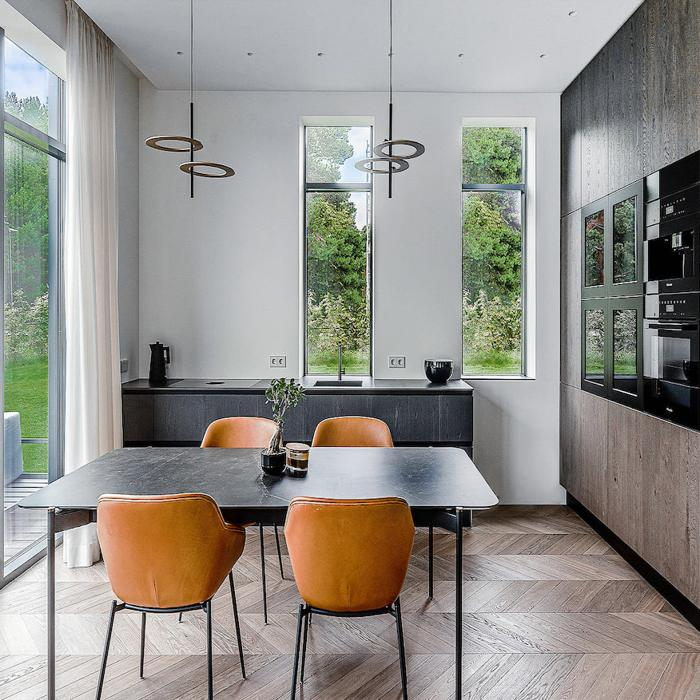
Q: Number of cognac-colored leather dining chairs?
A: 4